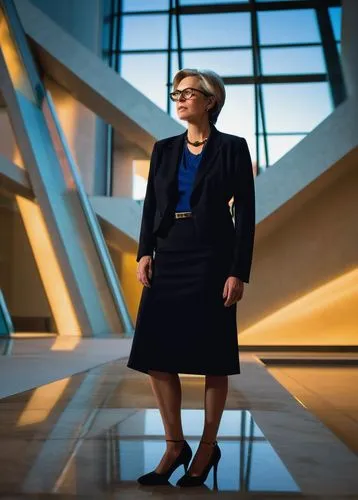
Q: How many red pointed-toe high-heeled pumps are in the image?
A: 0